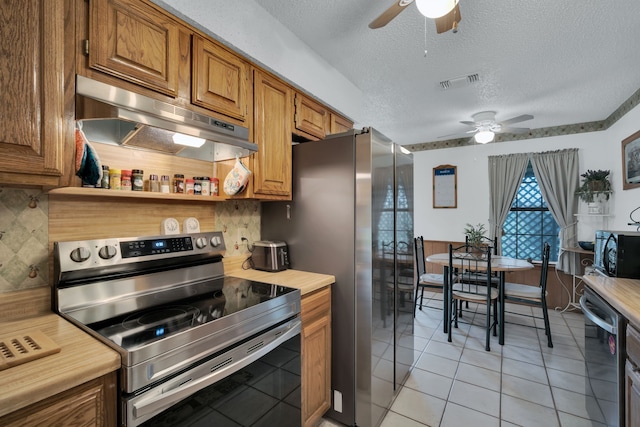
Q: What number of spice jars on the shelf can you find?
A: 11